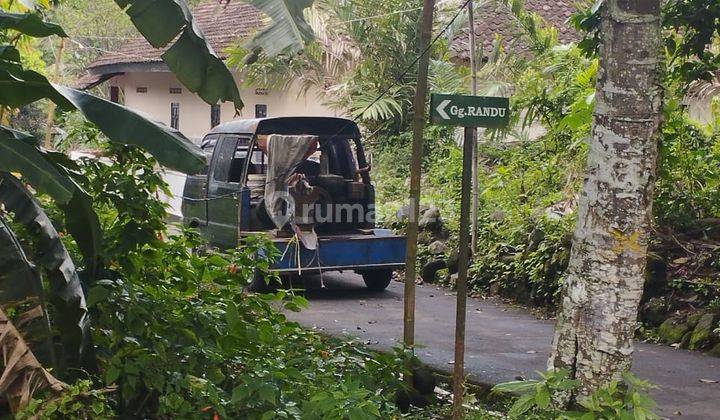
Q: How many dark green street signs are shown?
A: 1